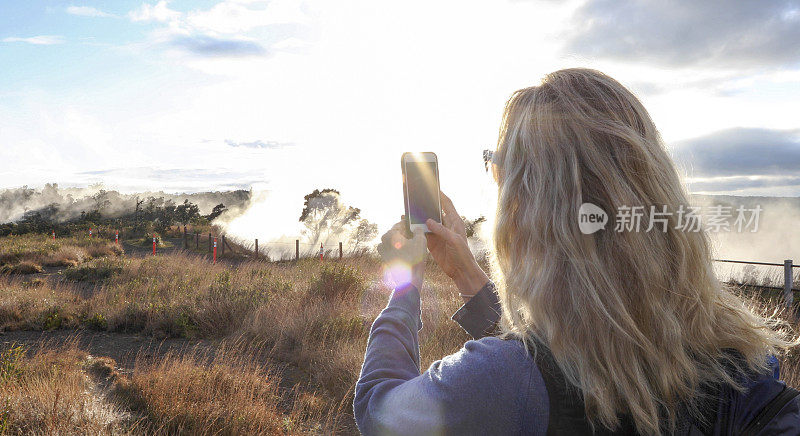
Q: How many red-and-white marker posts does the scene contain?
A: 6